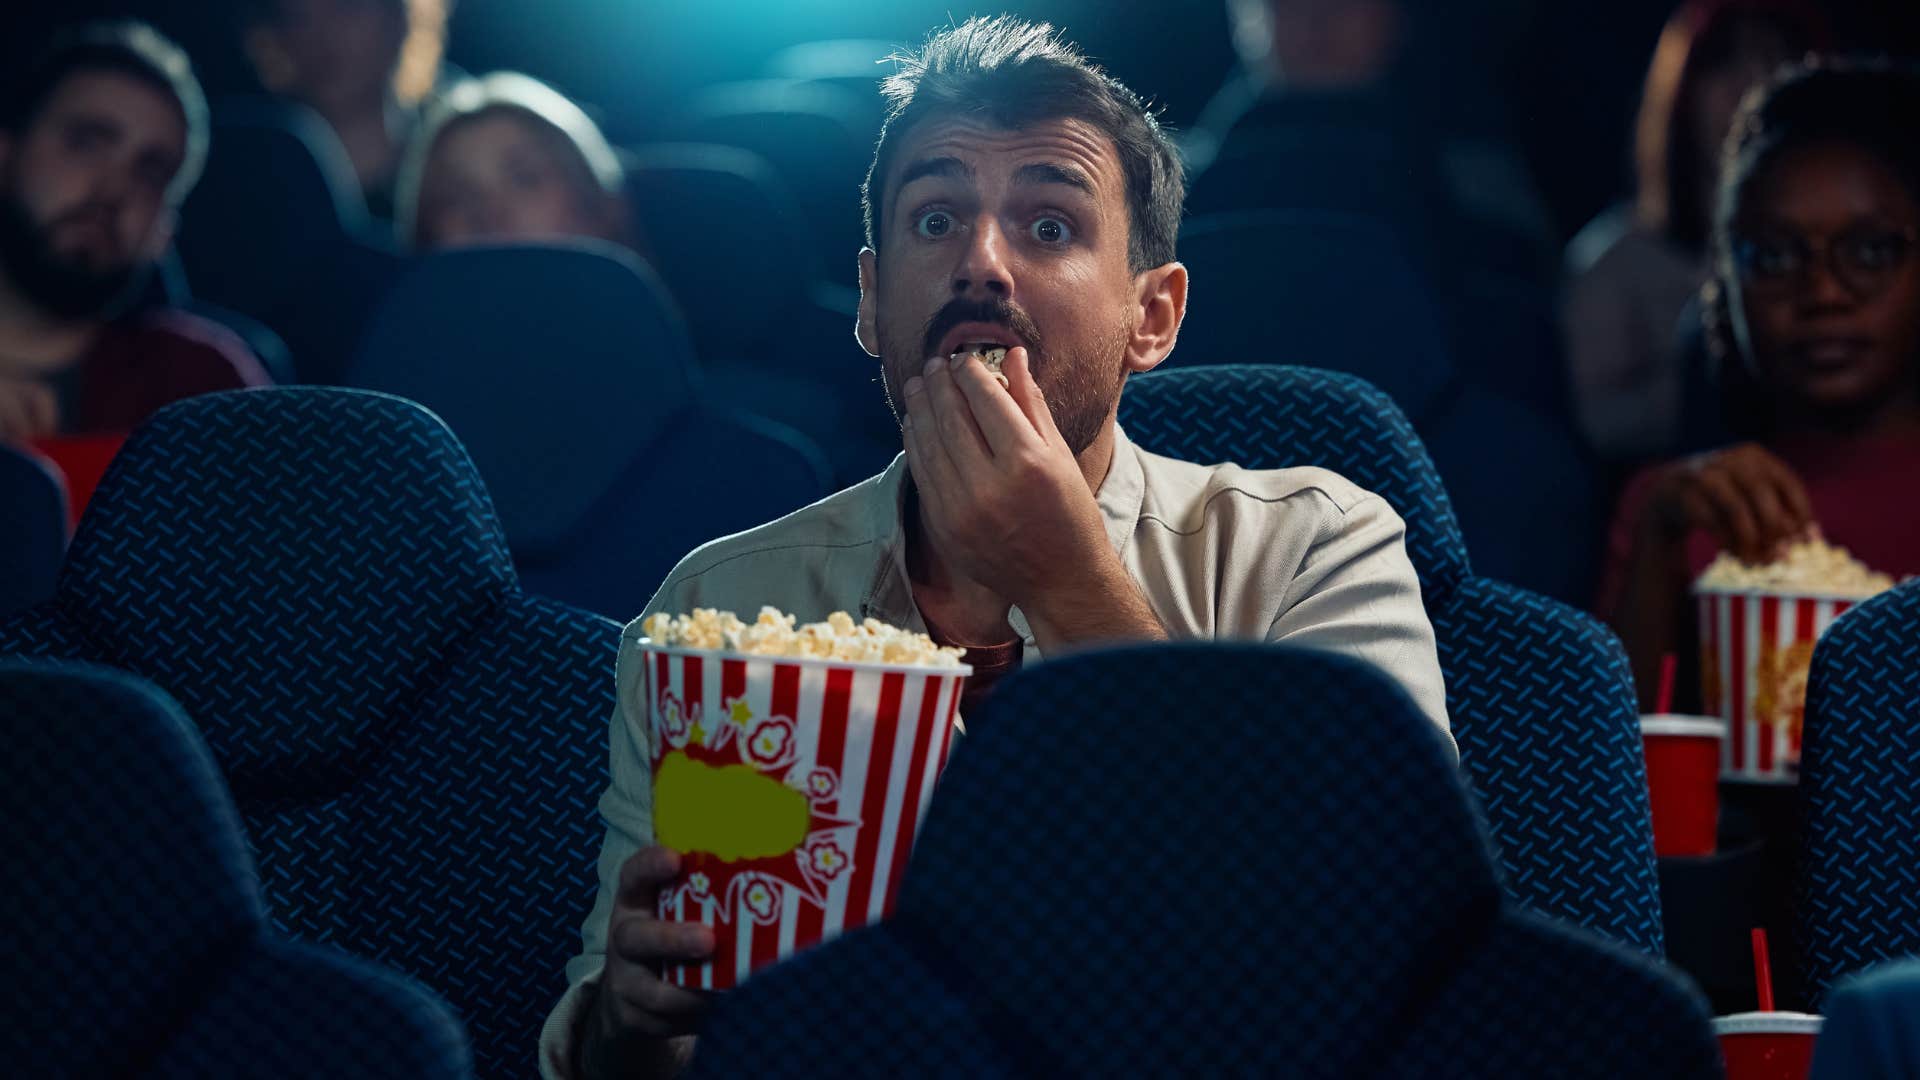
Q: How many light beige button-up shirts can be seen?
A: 1